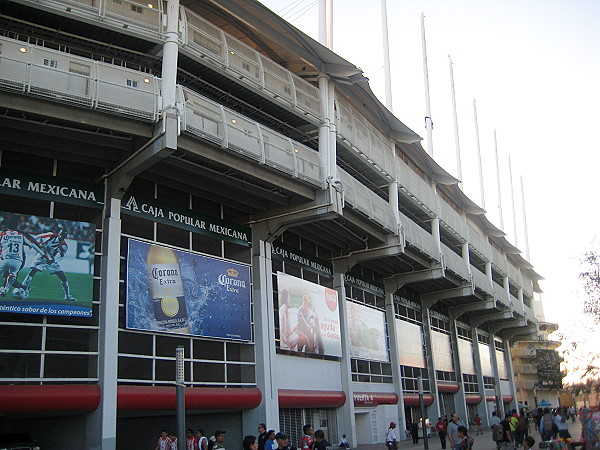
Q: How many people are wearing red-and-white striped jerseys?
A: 3